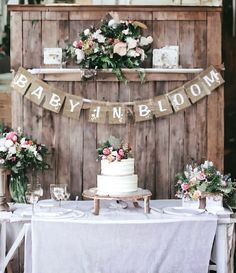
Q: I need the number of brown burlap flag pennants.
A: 11